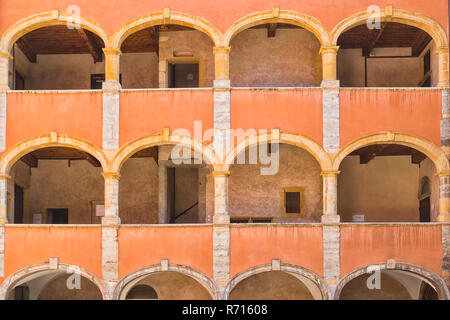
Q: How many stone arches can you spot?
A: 12